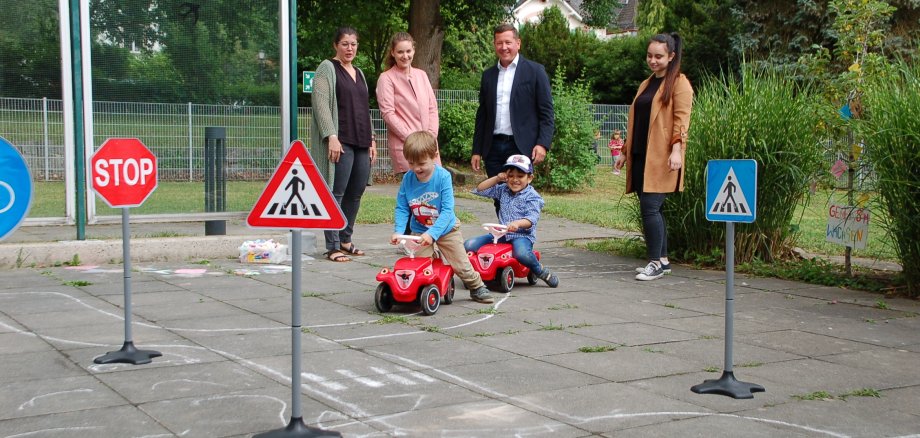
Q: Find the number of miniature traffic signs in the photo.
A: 4